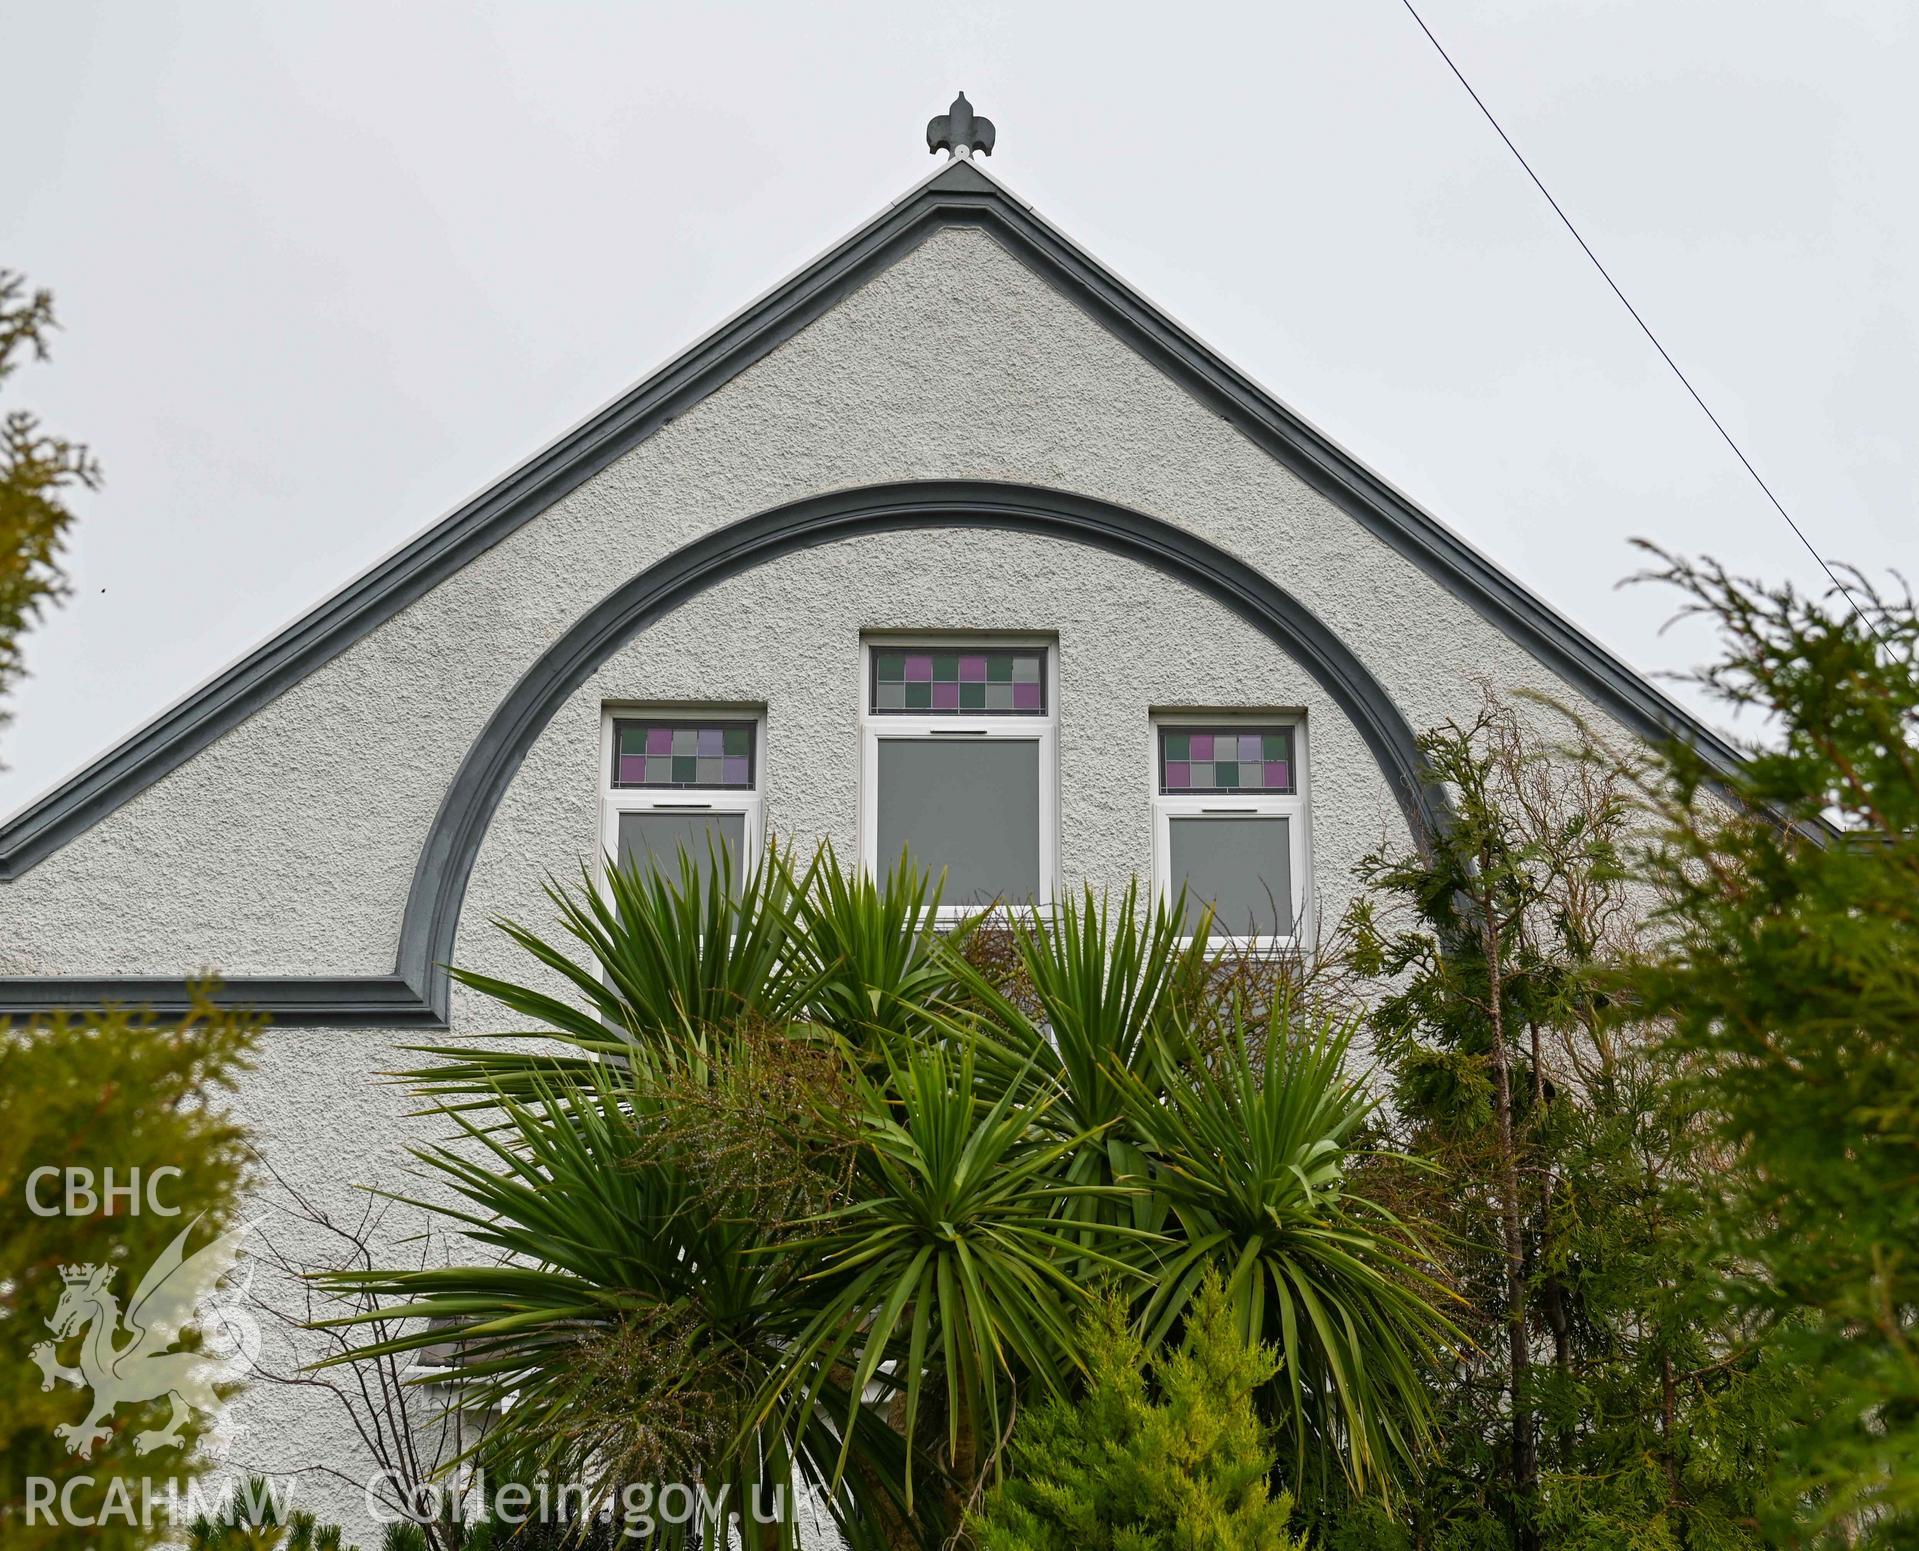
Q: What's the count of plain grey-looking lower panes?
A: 3